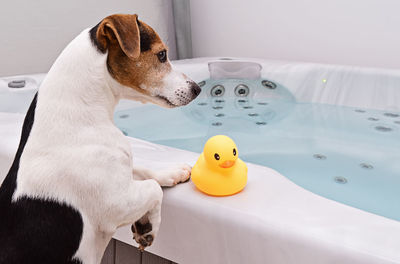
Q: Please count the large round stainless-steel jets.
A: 2